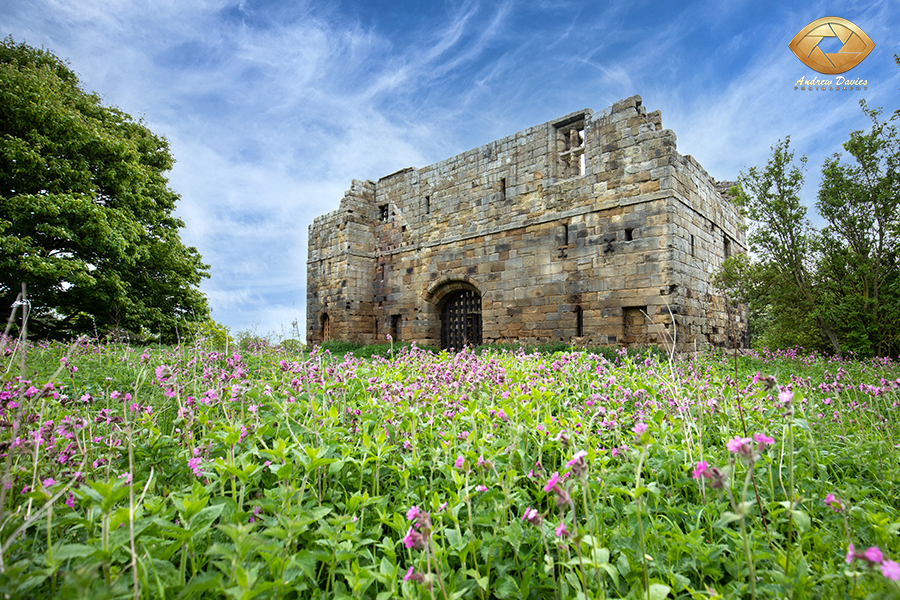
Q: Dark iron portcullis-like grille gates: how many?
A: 1